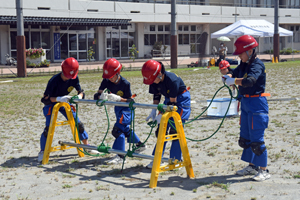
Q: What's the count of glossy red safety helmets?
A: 5